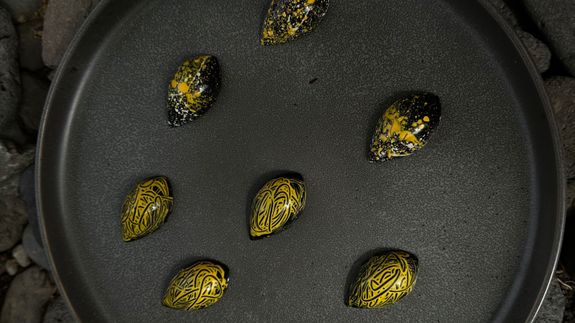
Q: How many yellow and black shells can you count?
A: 7